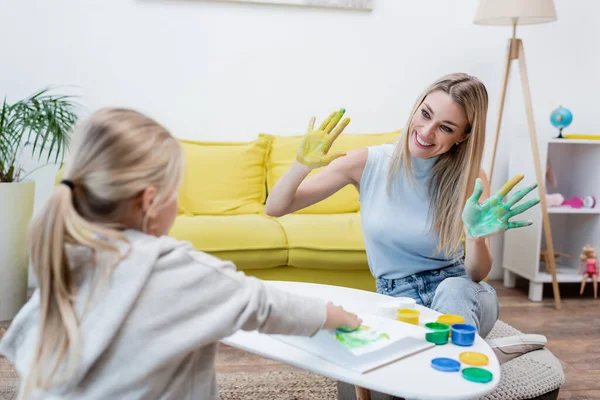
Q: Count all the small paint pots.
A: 6